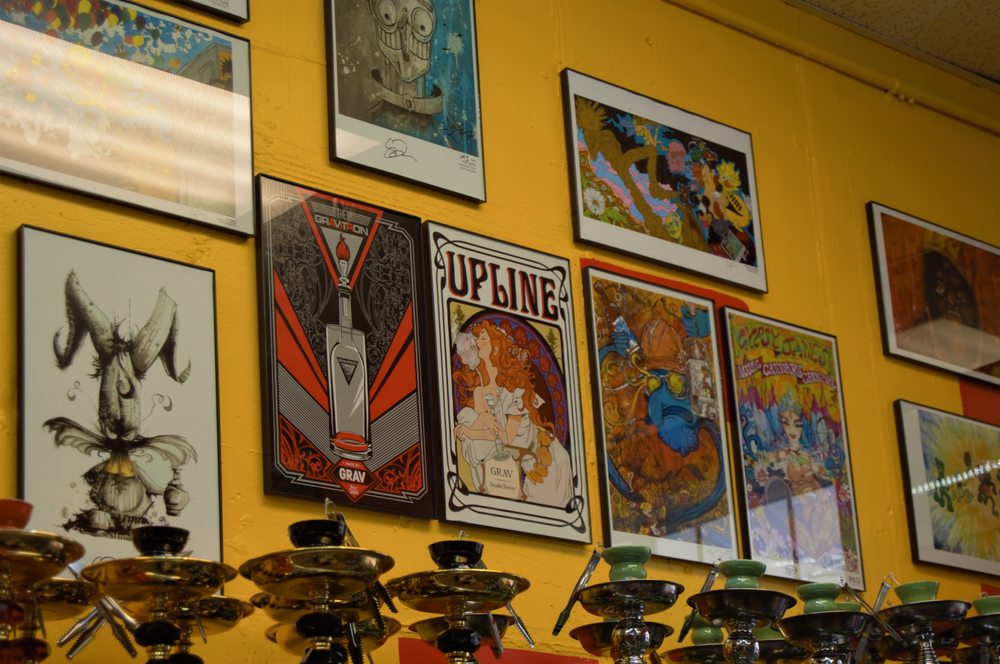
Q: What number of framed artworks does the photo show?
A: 11